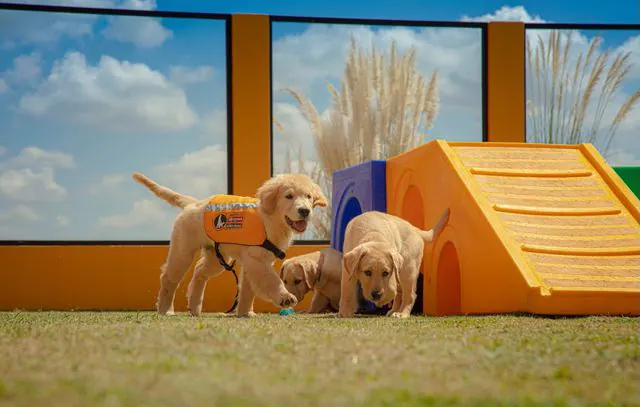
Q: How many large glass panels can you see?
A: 3